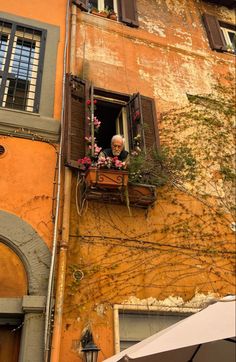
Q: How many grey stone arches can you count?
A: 1